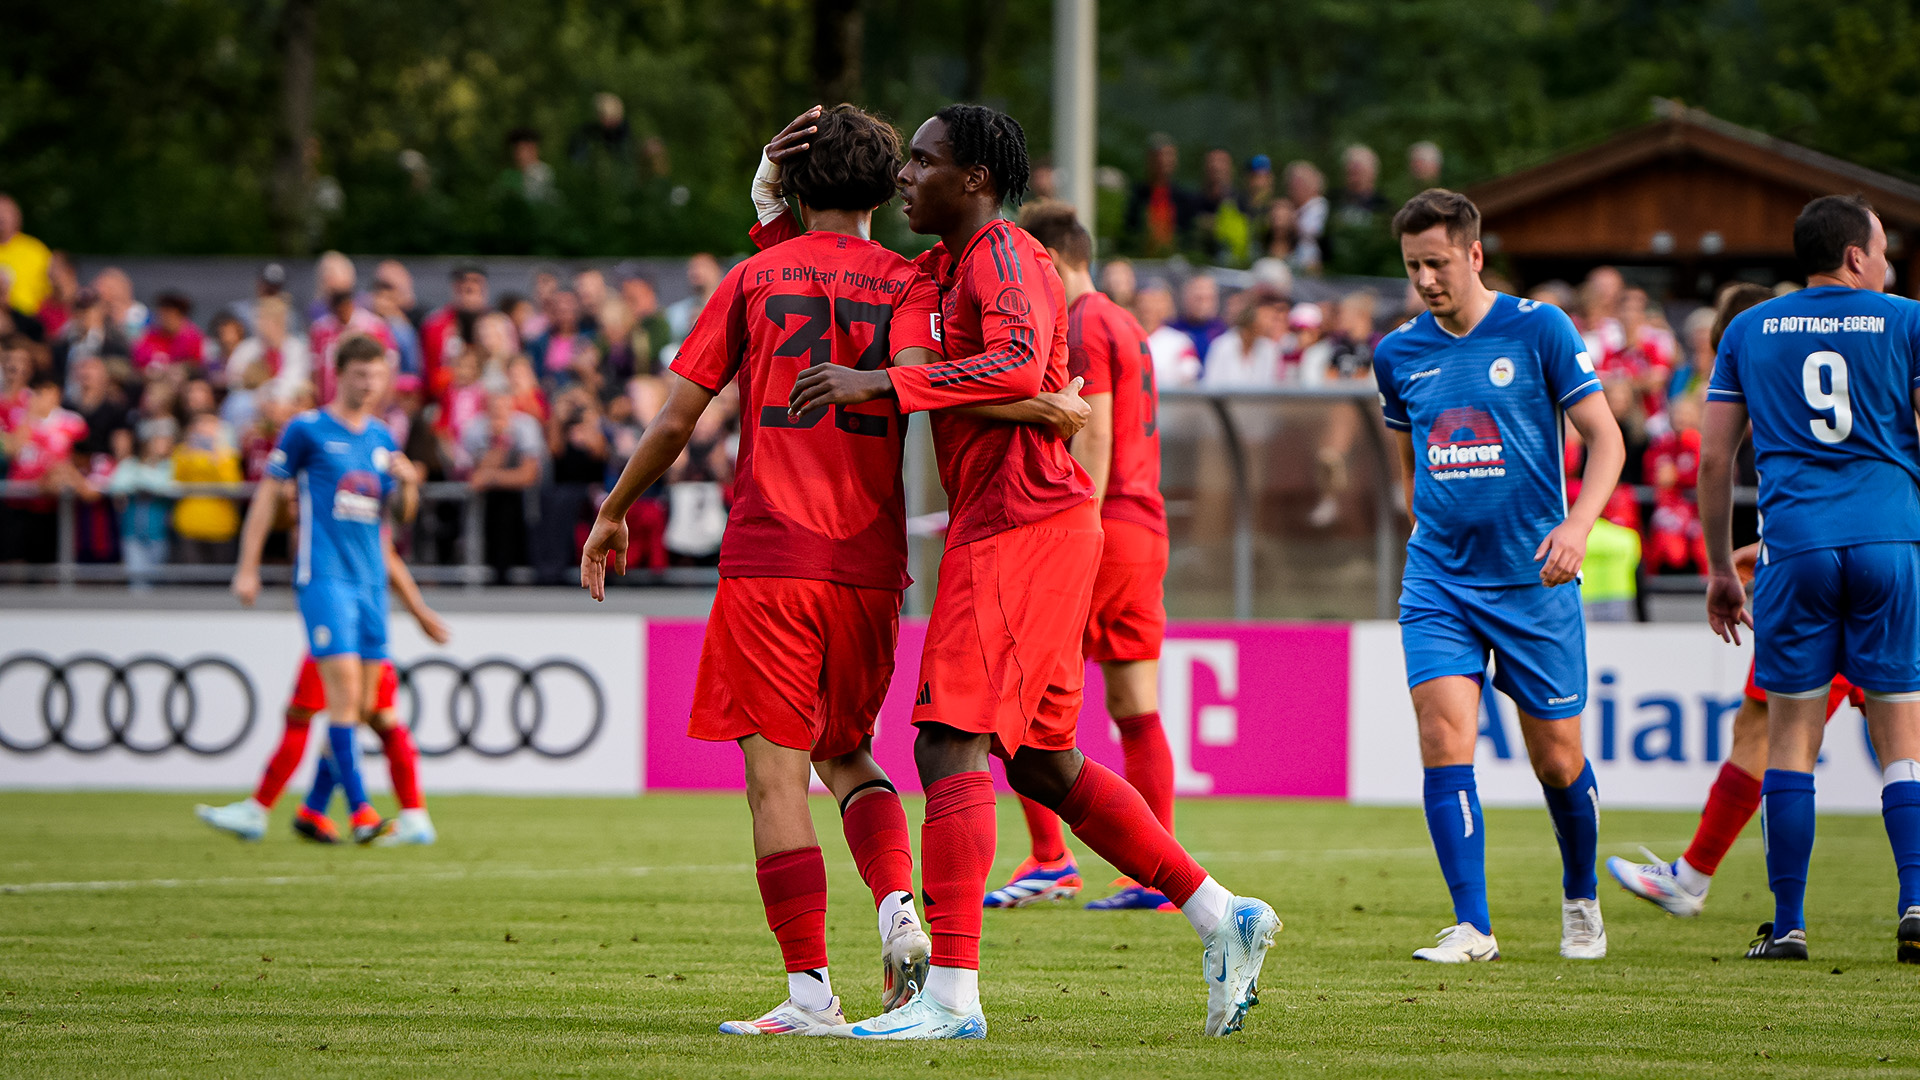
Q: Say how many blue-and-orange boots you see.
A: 2